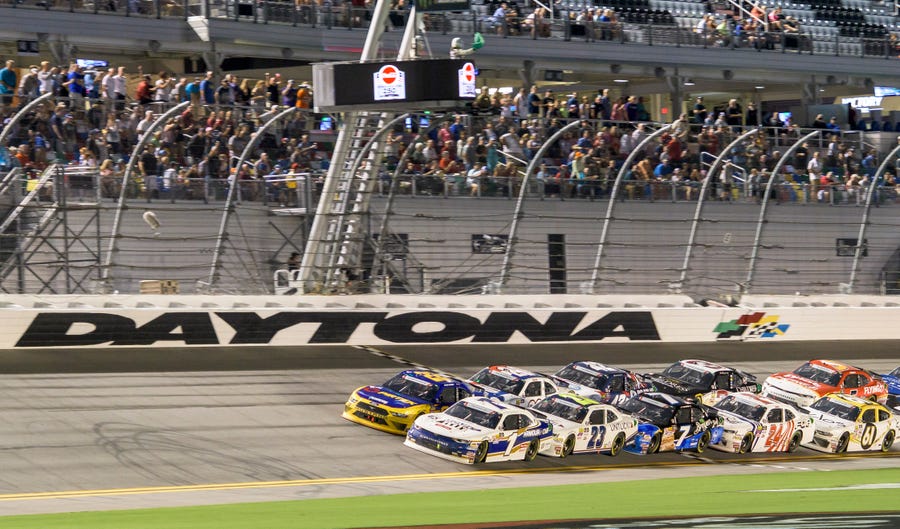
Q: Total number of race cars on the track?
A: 11